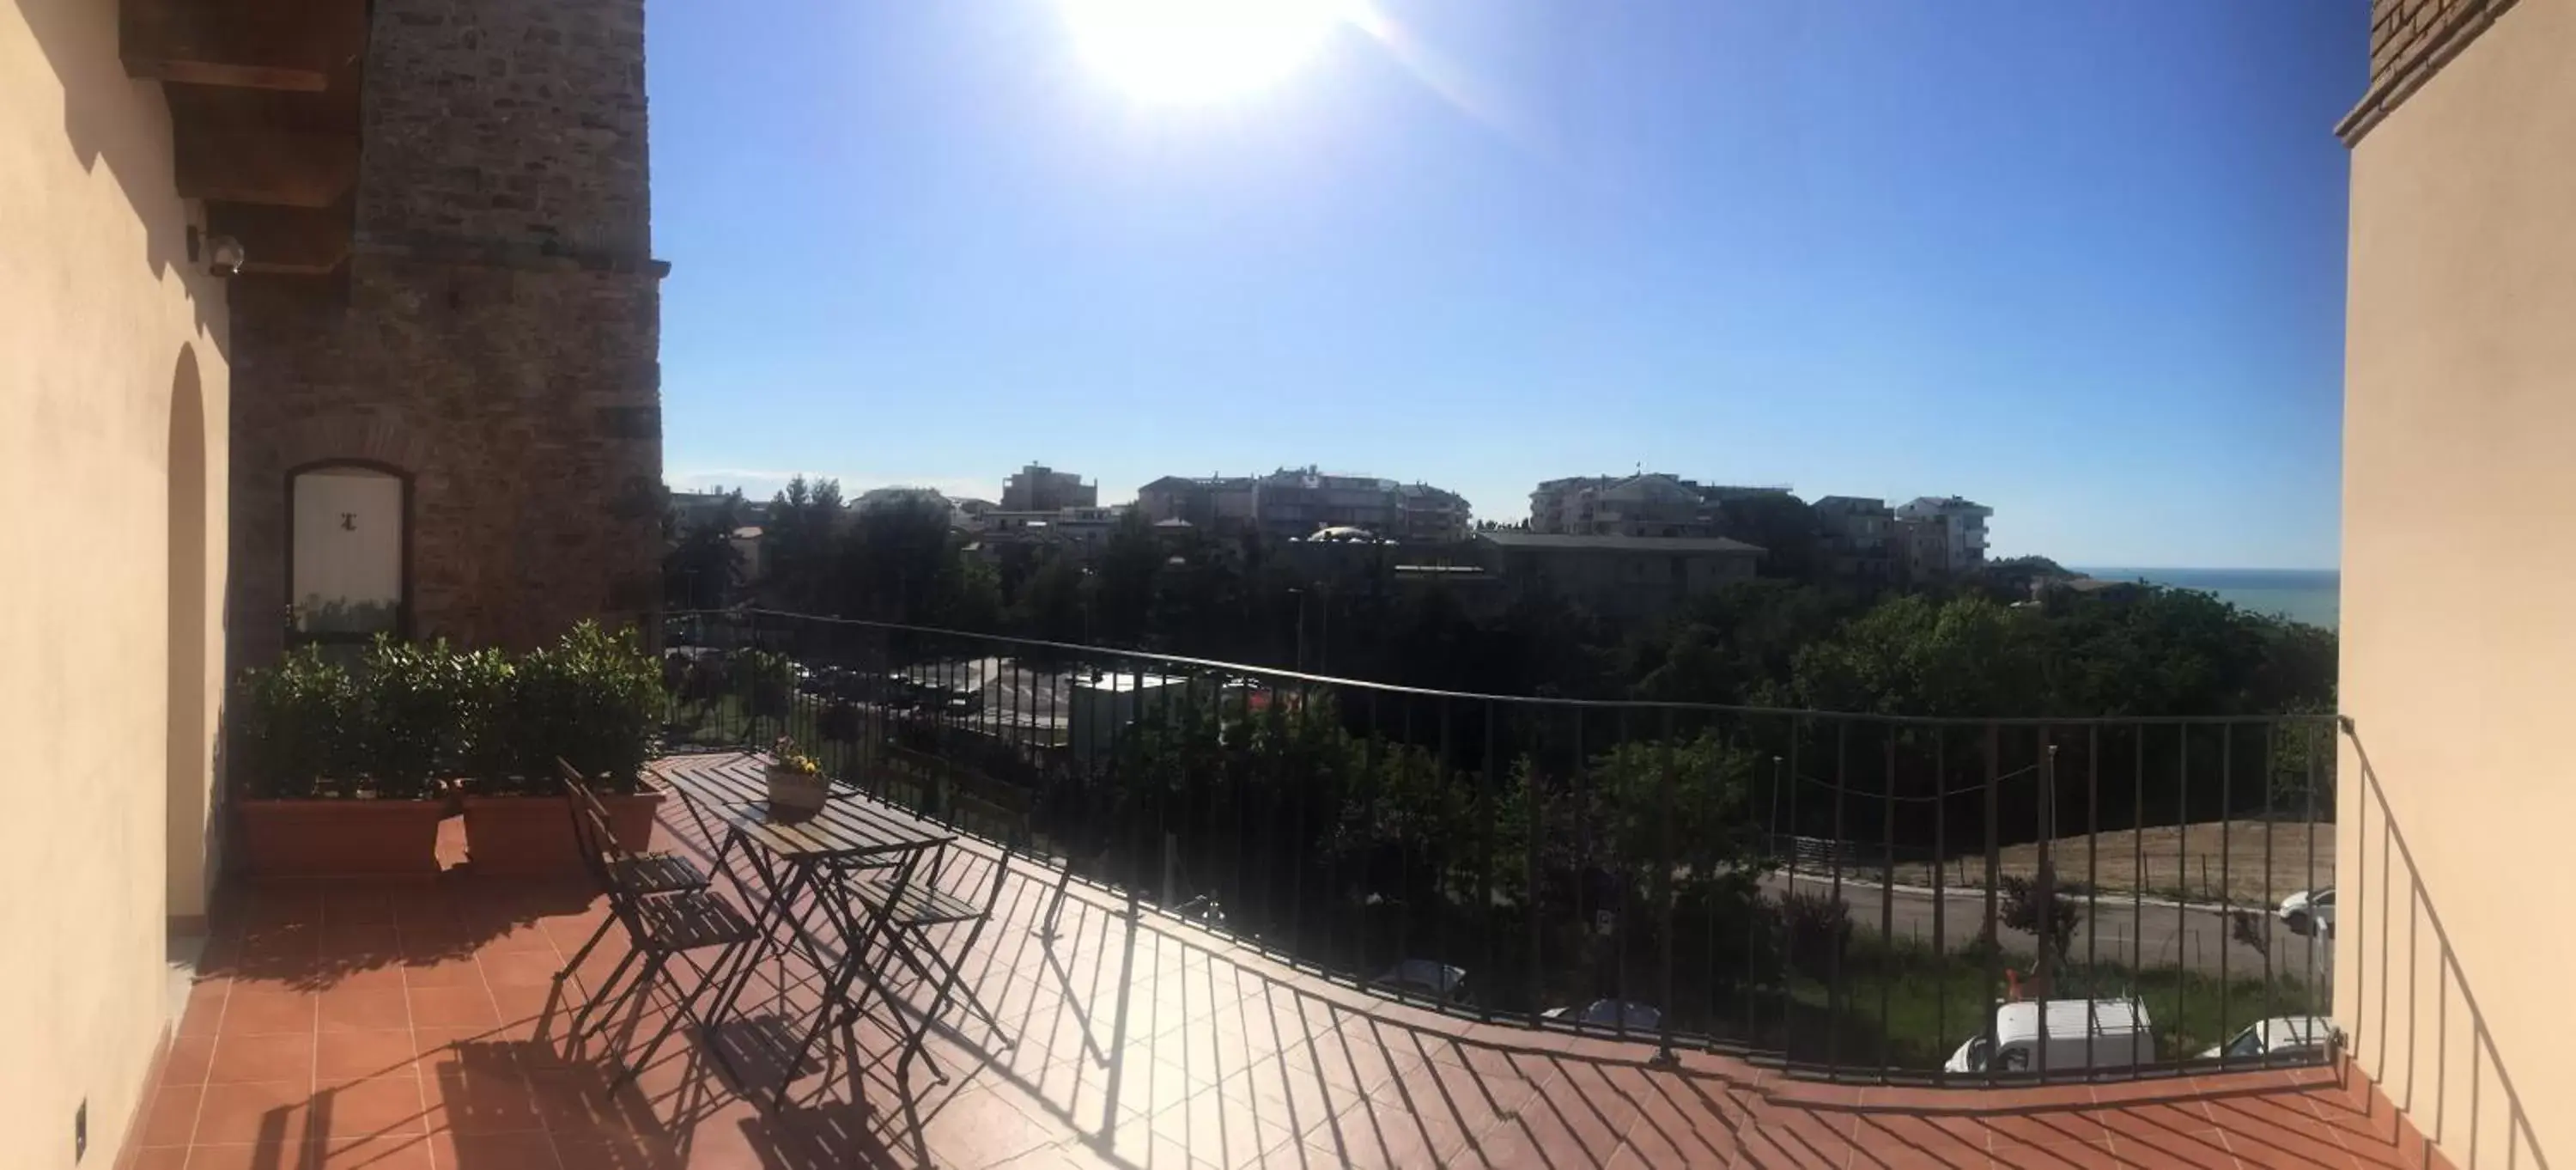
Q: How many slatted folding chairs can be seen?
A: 4